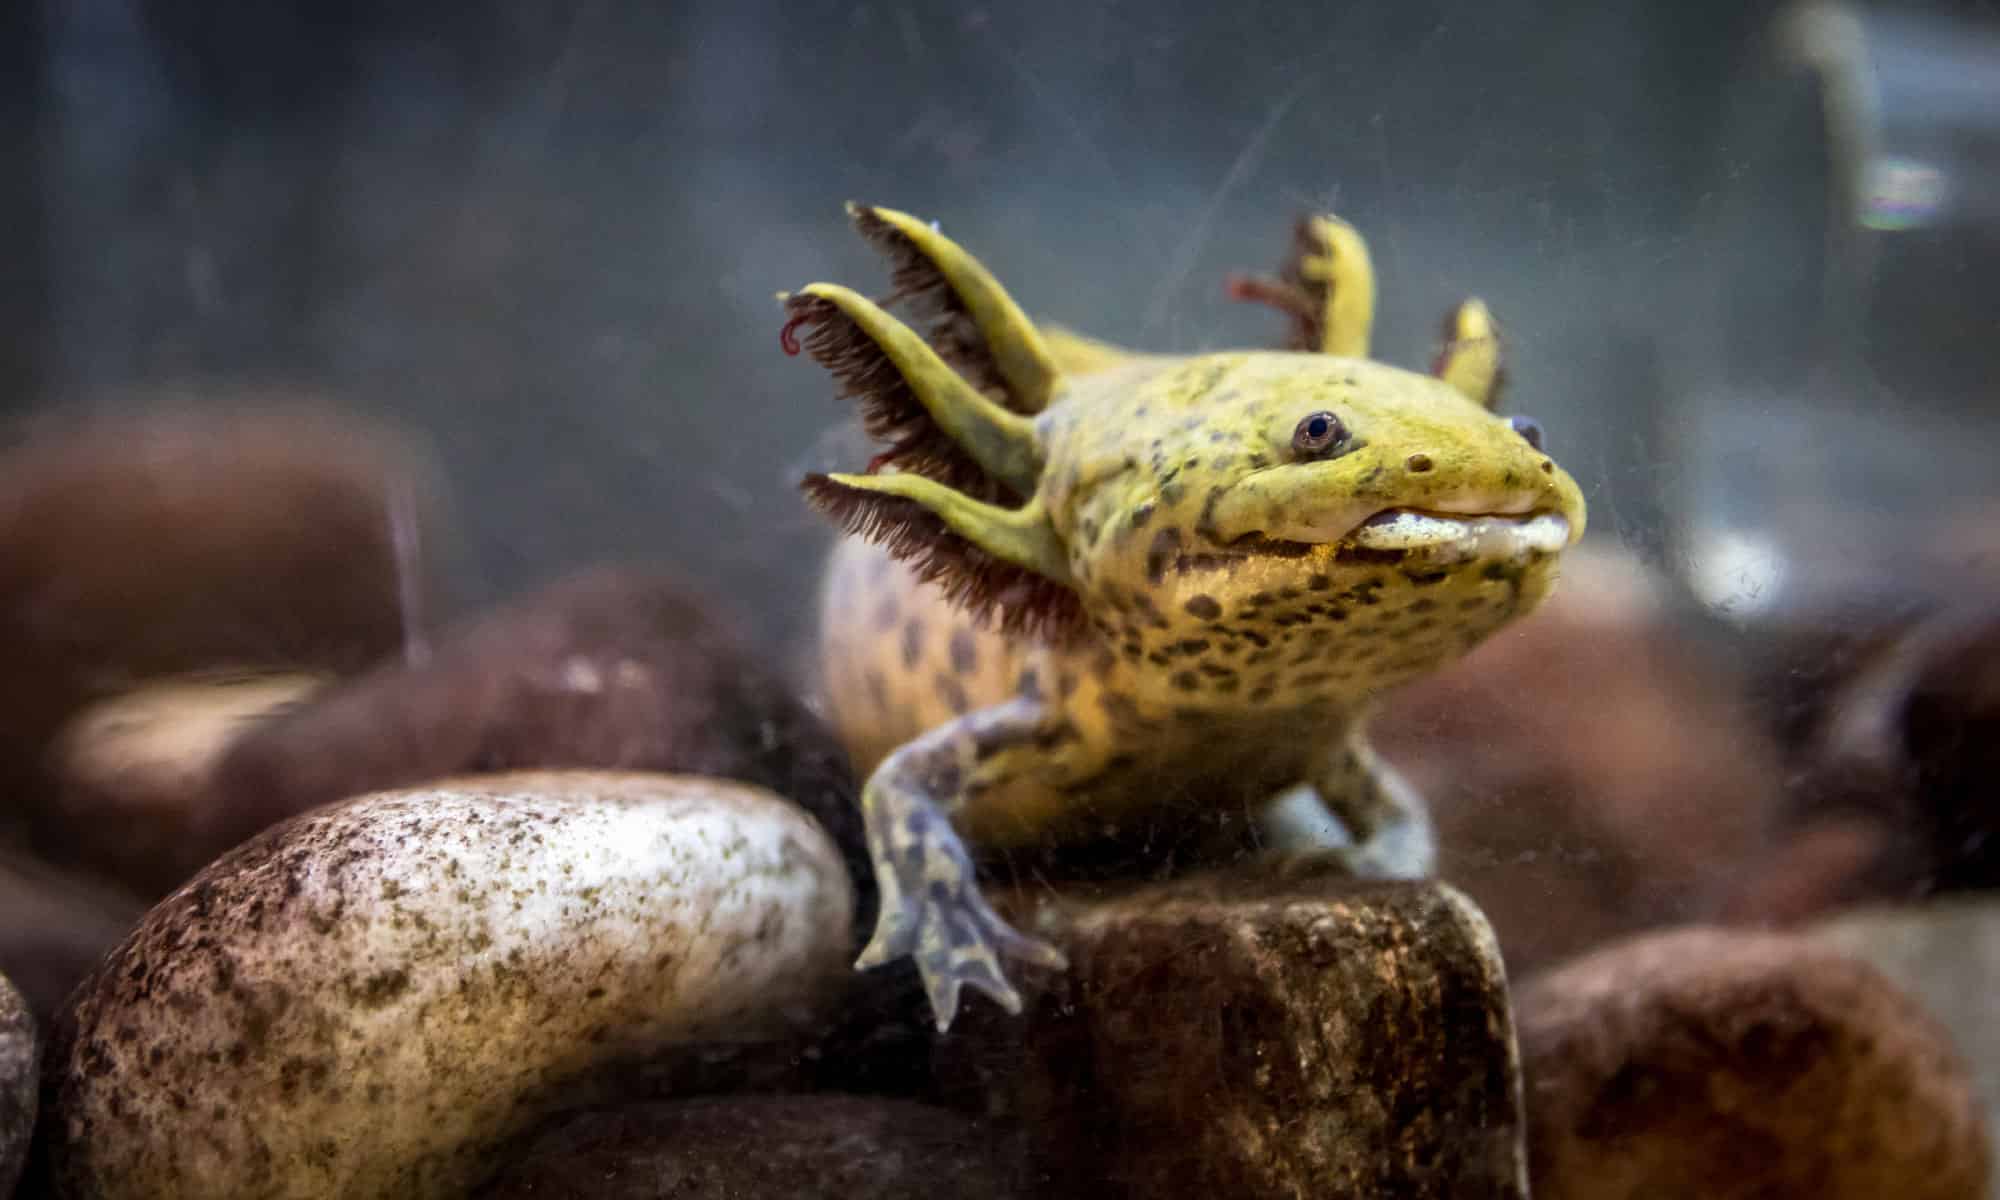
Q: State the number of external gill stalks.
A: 5